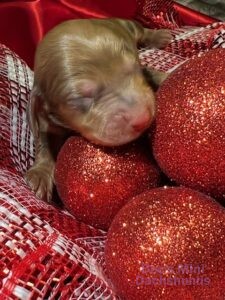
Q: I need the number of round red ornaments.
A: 3